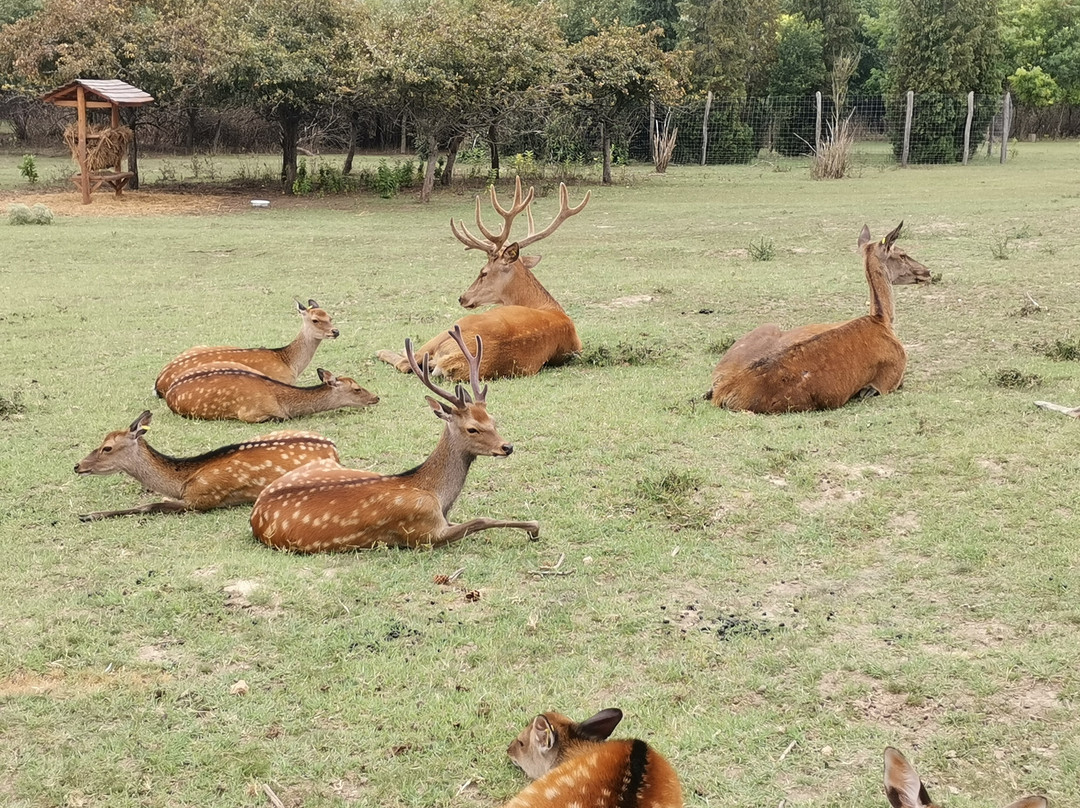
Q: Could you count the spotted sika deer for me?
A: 5